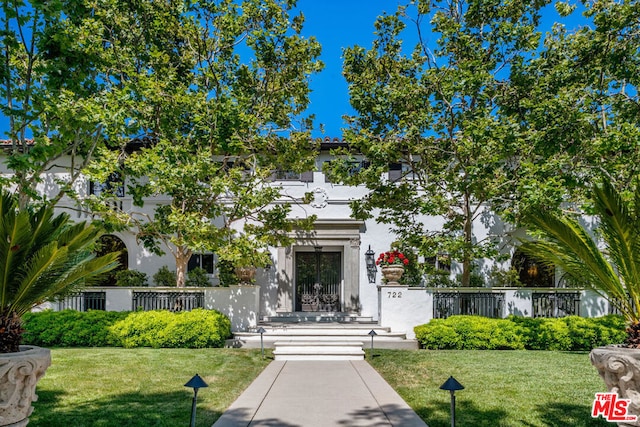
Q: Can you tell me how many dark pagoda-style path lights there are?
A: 4